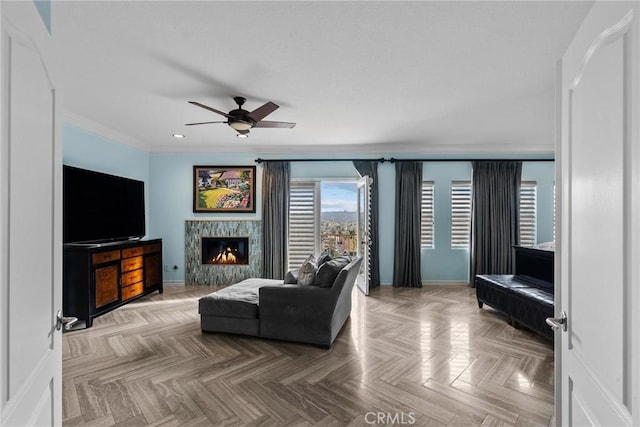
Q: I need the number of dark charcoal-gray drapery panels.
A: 4